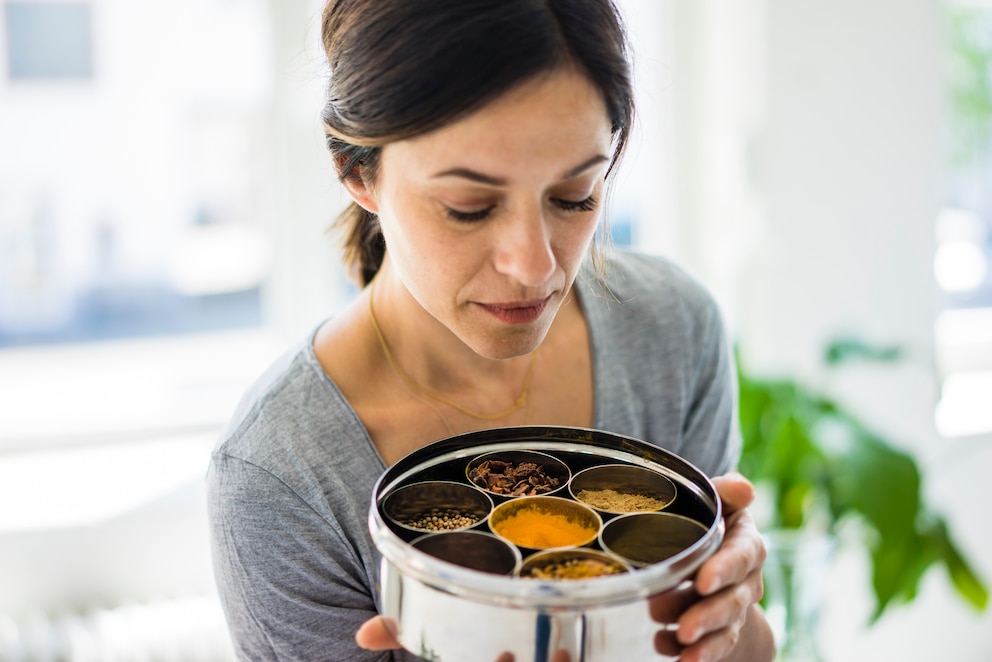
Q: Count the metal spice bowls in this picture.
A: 7